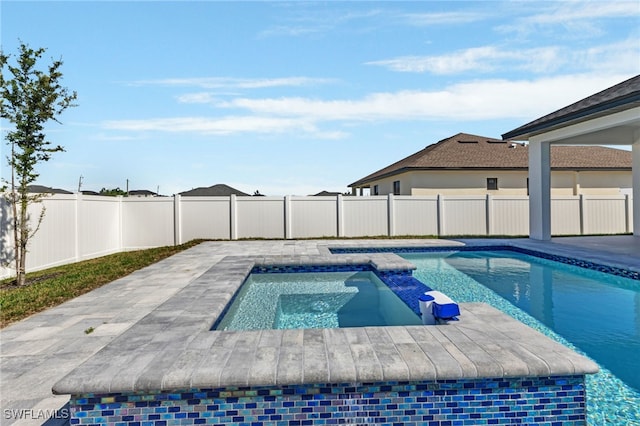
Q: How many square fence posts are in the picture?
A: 11